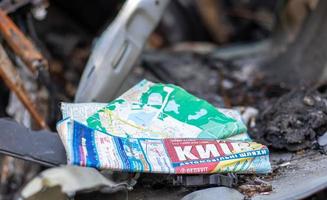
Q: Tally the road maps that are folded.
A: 1